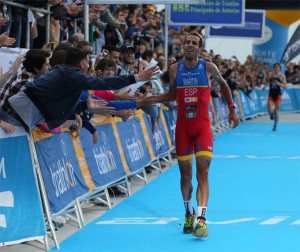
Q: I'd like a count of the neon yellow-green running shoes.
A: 2